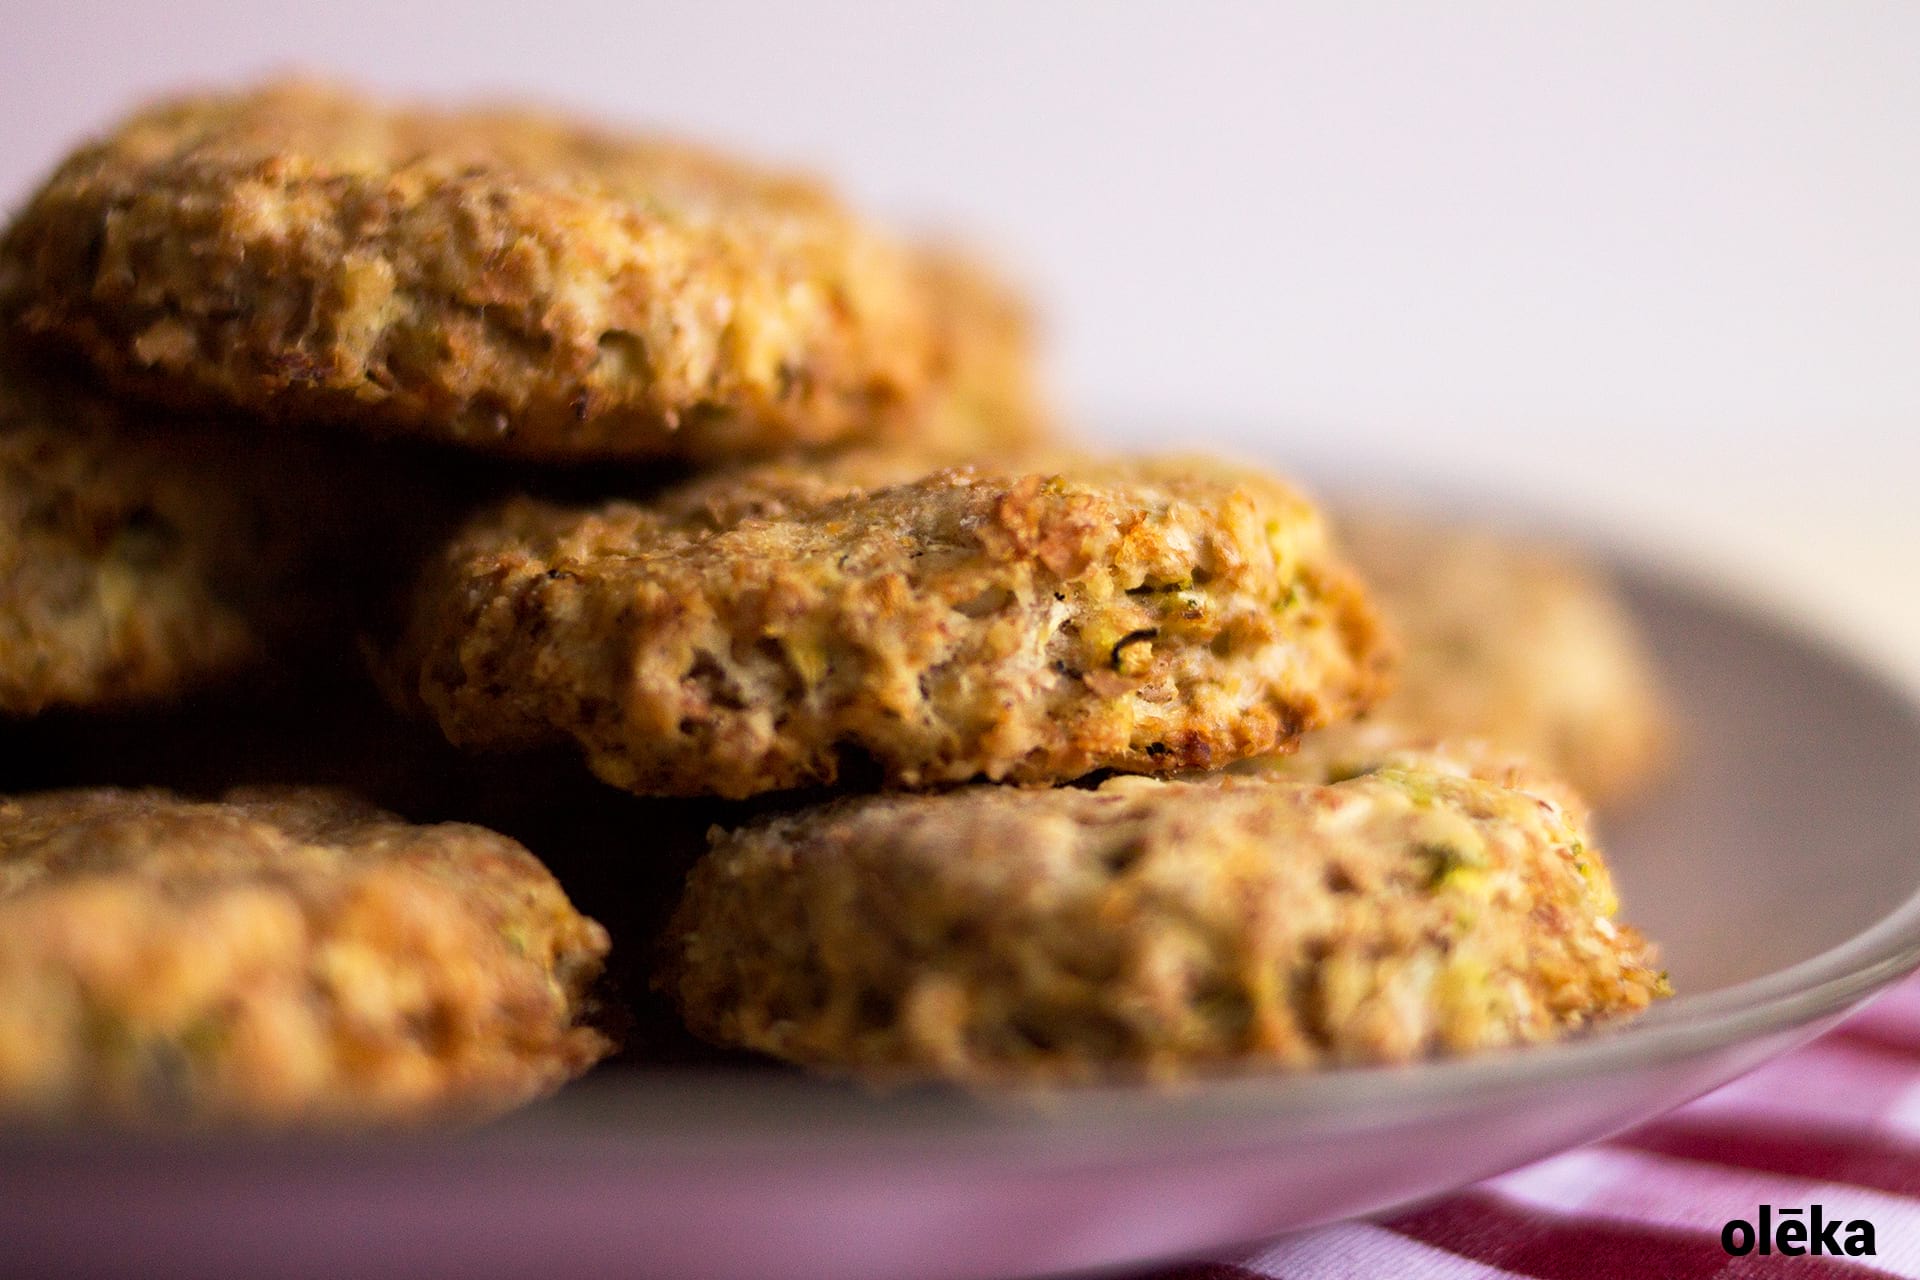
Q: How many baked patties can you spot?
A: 7